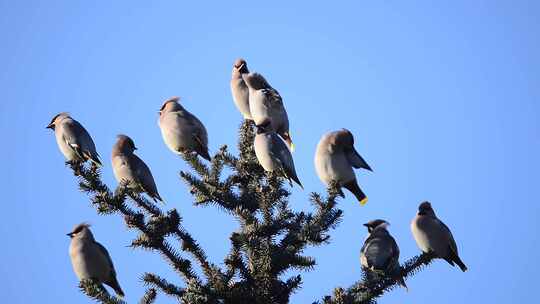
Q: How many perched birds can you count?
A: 10